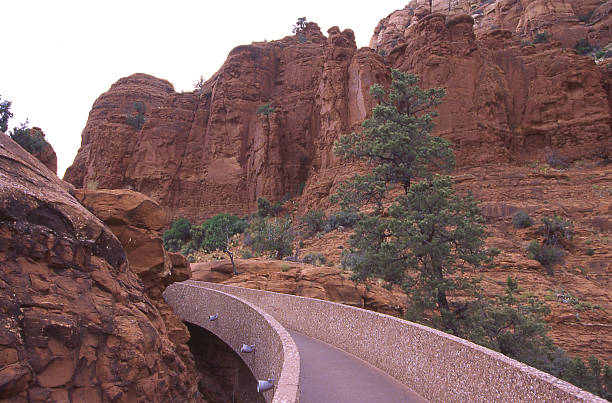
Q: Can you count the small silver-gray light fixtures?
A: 3